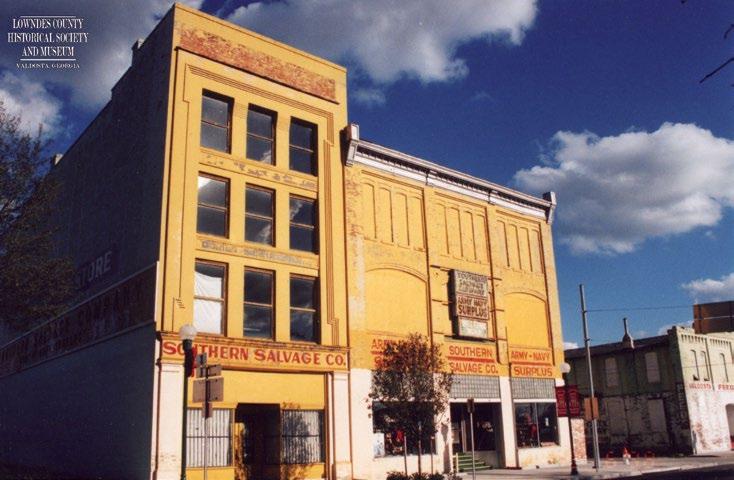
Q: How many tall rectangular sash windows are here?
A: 9